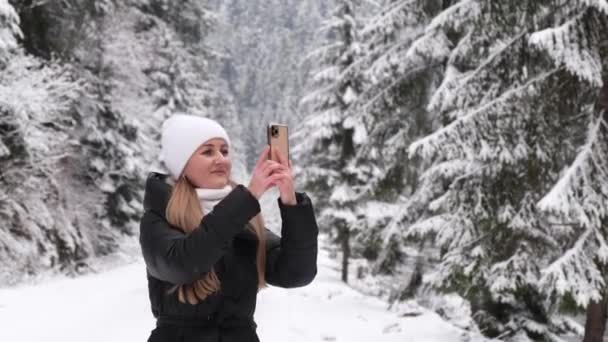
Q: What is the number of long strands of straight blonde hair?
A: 2